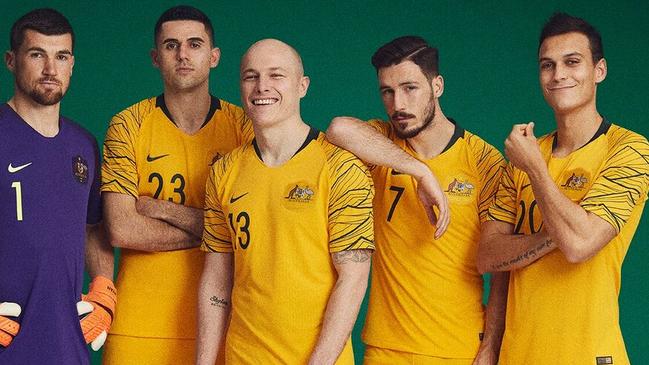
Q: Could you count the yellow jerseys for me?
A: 4